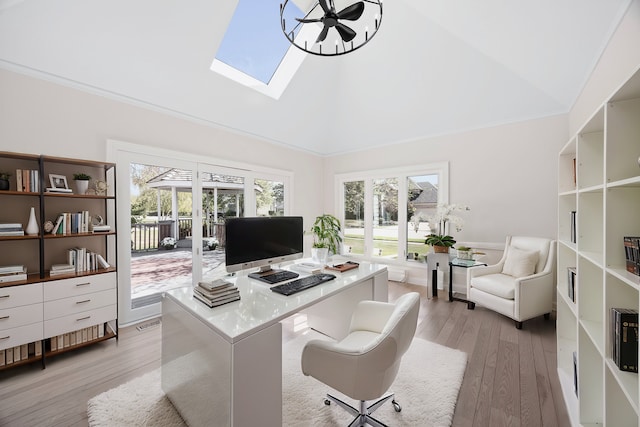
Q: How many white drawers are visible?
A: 6